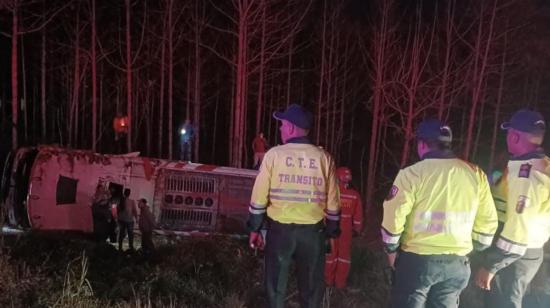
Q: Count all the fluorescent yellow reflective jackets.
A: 3